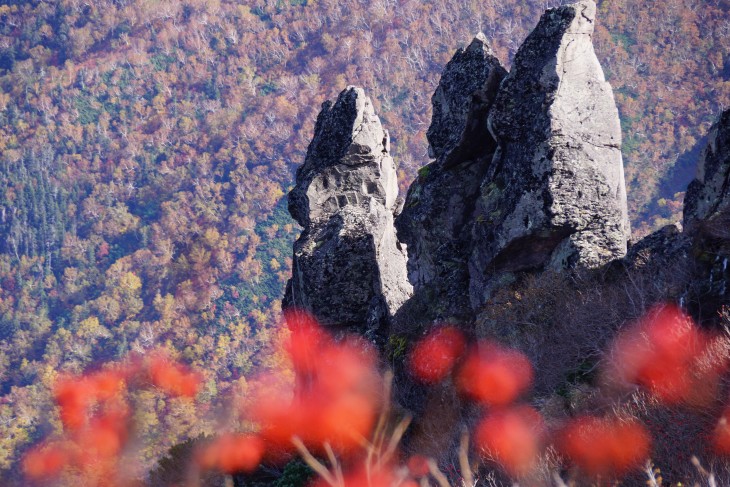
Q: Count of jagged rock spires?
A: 3